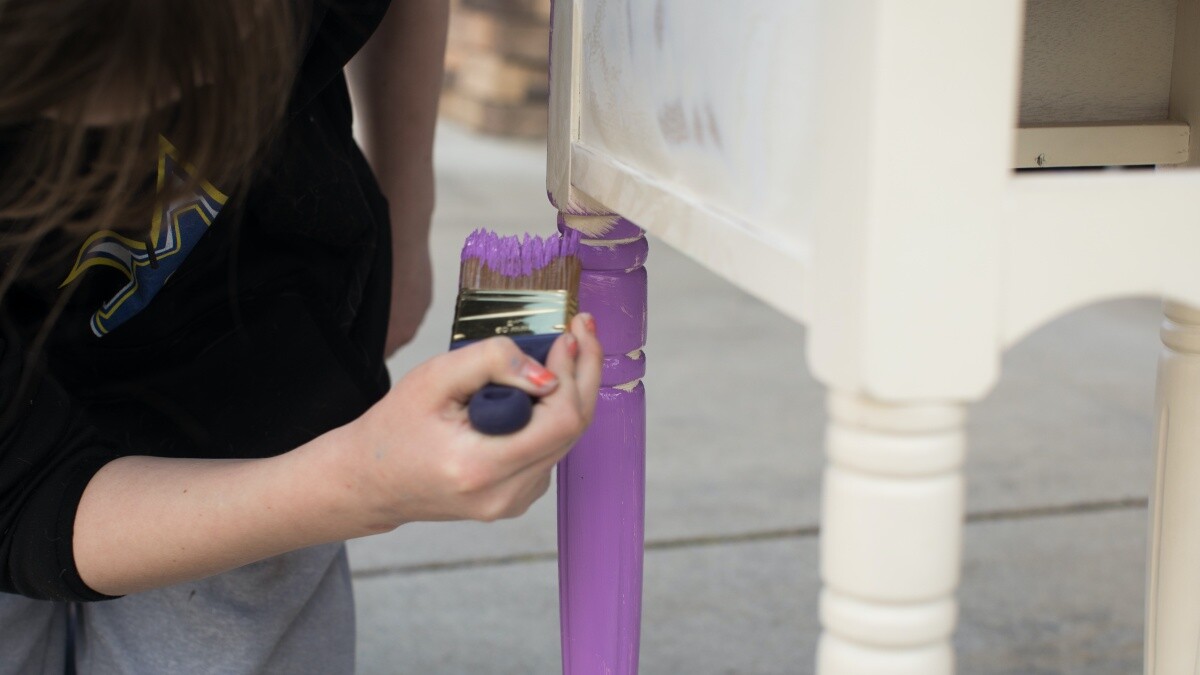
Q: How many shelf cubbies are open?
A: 1